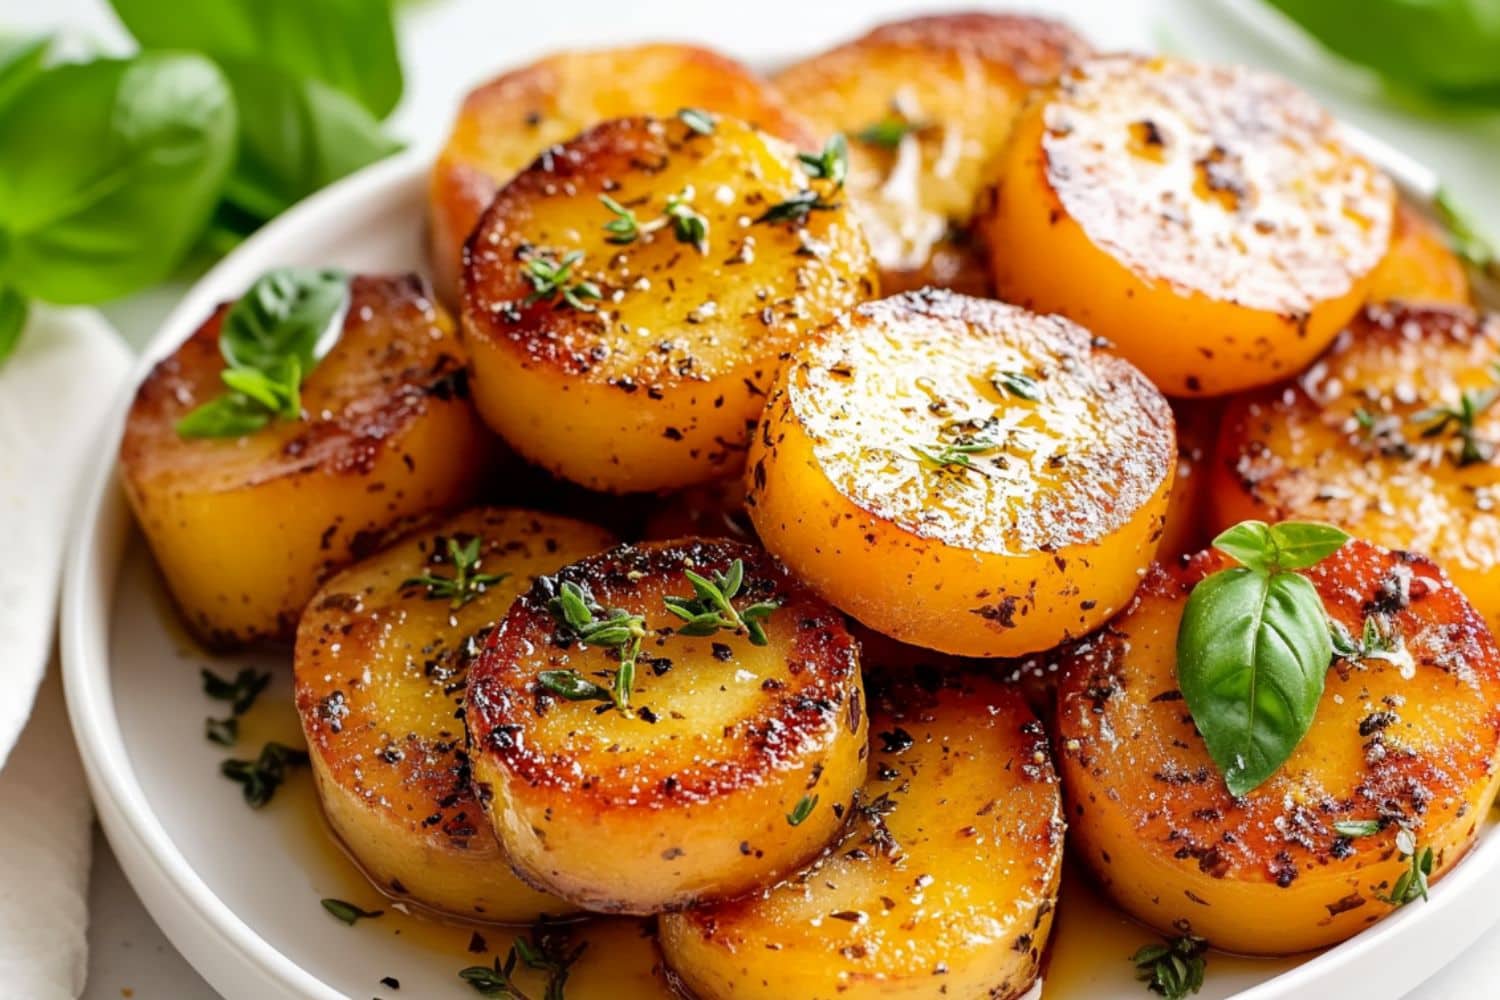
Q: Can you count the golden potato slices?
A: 12